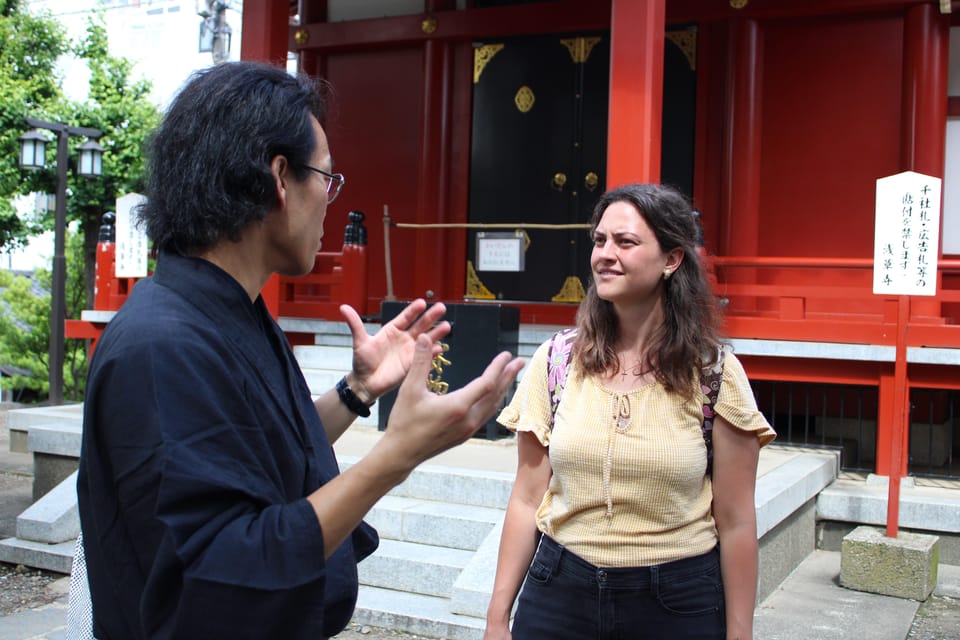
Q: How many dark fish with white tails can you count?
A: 0